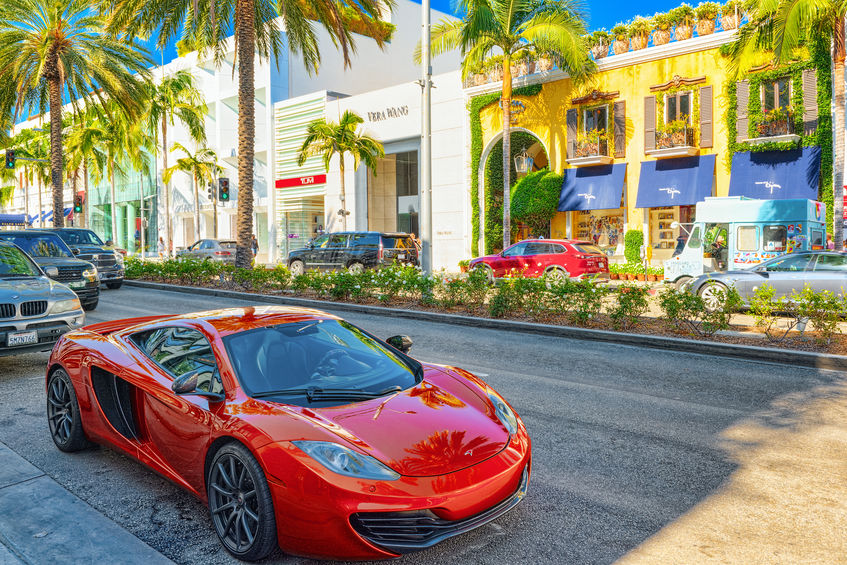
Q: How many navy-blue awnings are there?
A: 3